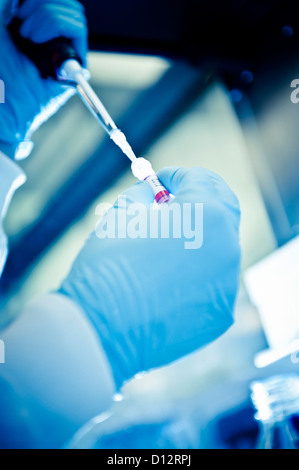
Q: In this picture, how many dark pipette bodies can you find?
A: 1